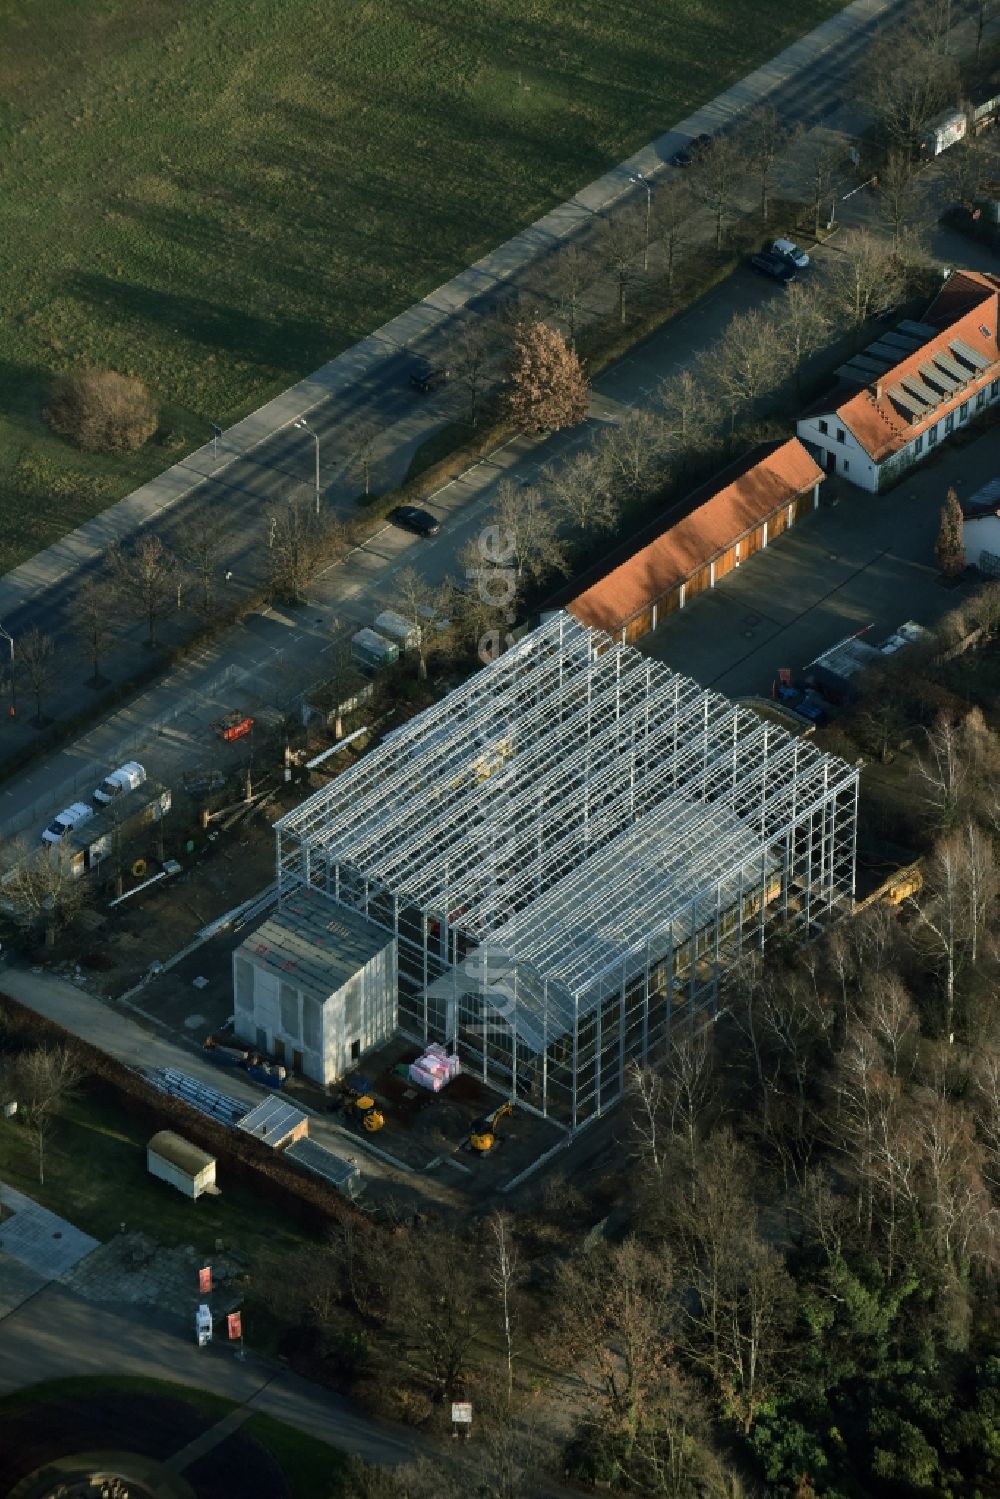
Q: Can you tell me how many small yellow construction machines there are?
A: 2